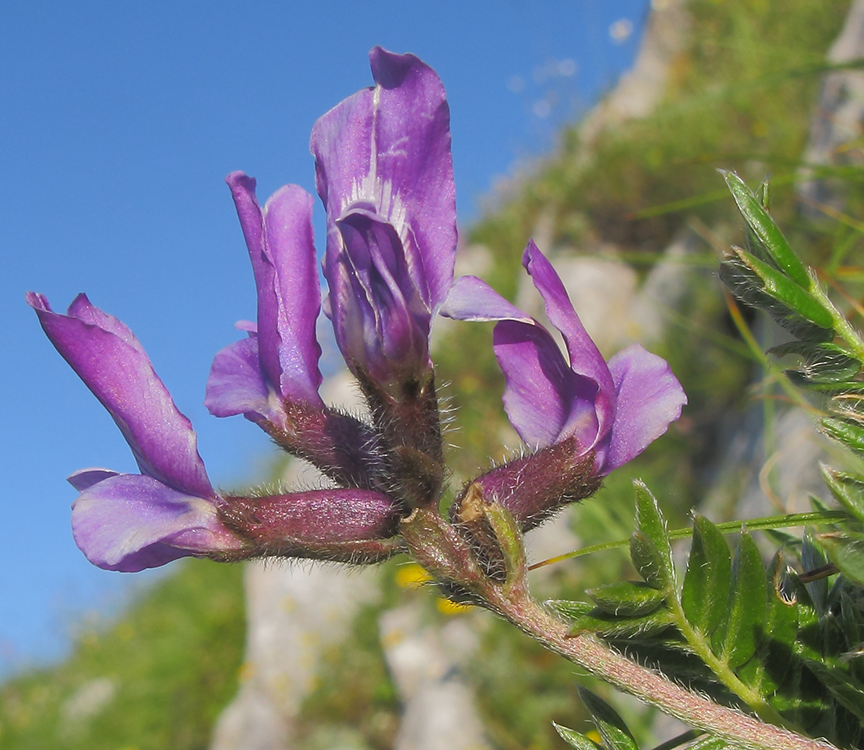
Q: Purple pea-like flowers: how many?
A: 4